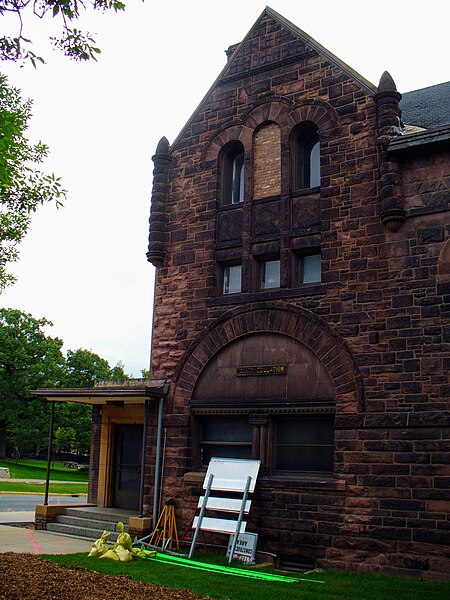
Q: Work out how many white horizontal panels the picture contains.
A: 3